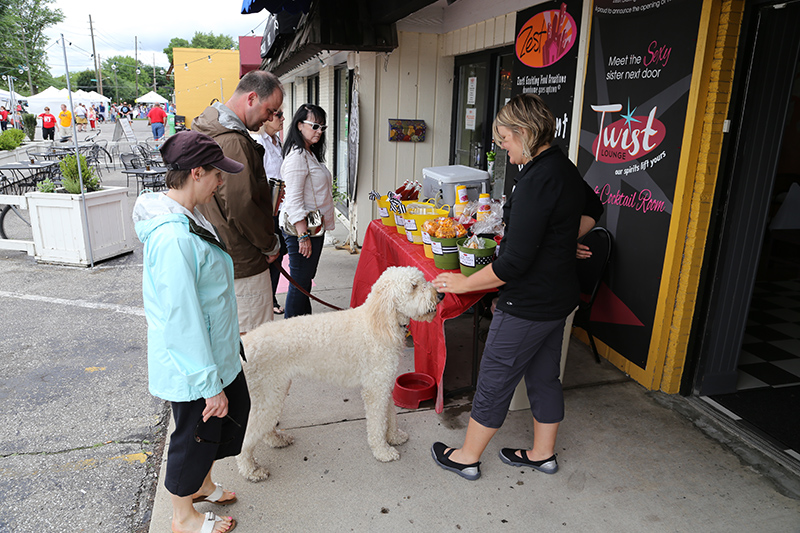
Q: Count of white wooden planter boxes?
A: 2